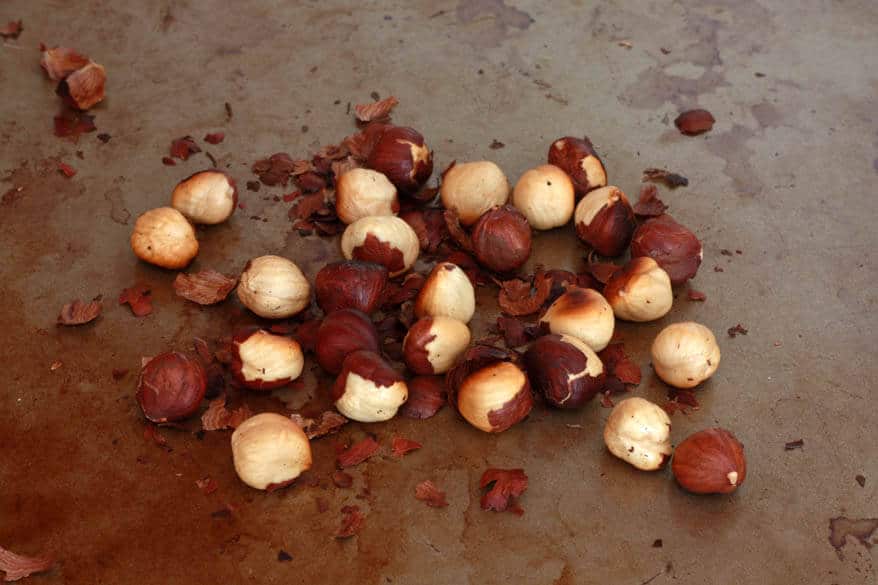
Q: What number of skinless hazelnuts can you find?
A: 12